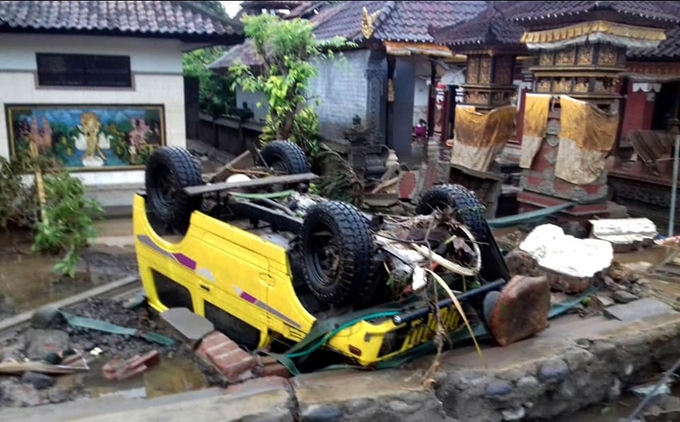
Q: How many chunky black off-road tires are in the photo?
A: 4